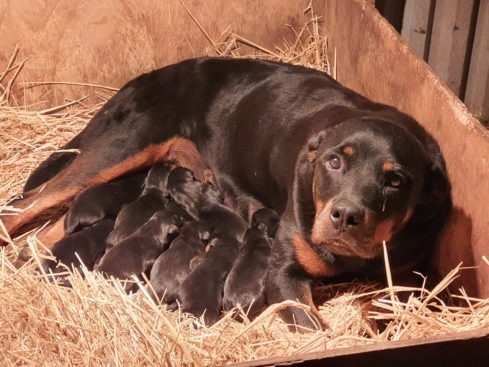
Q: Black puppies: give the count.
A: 9